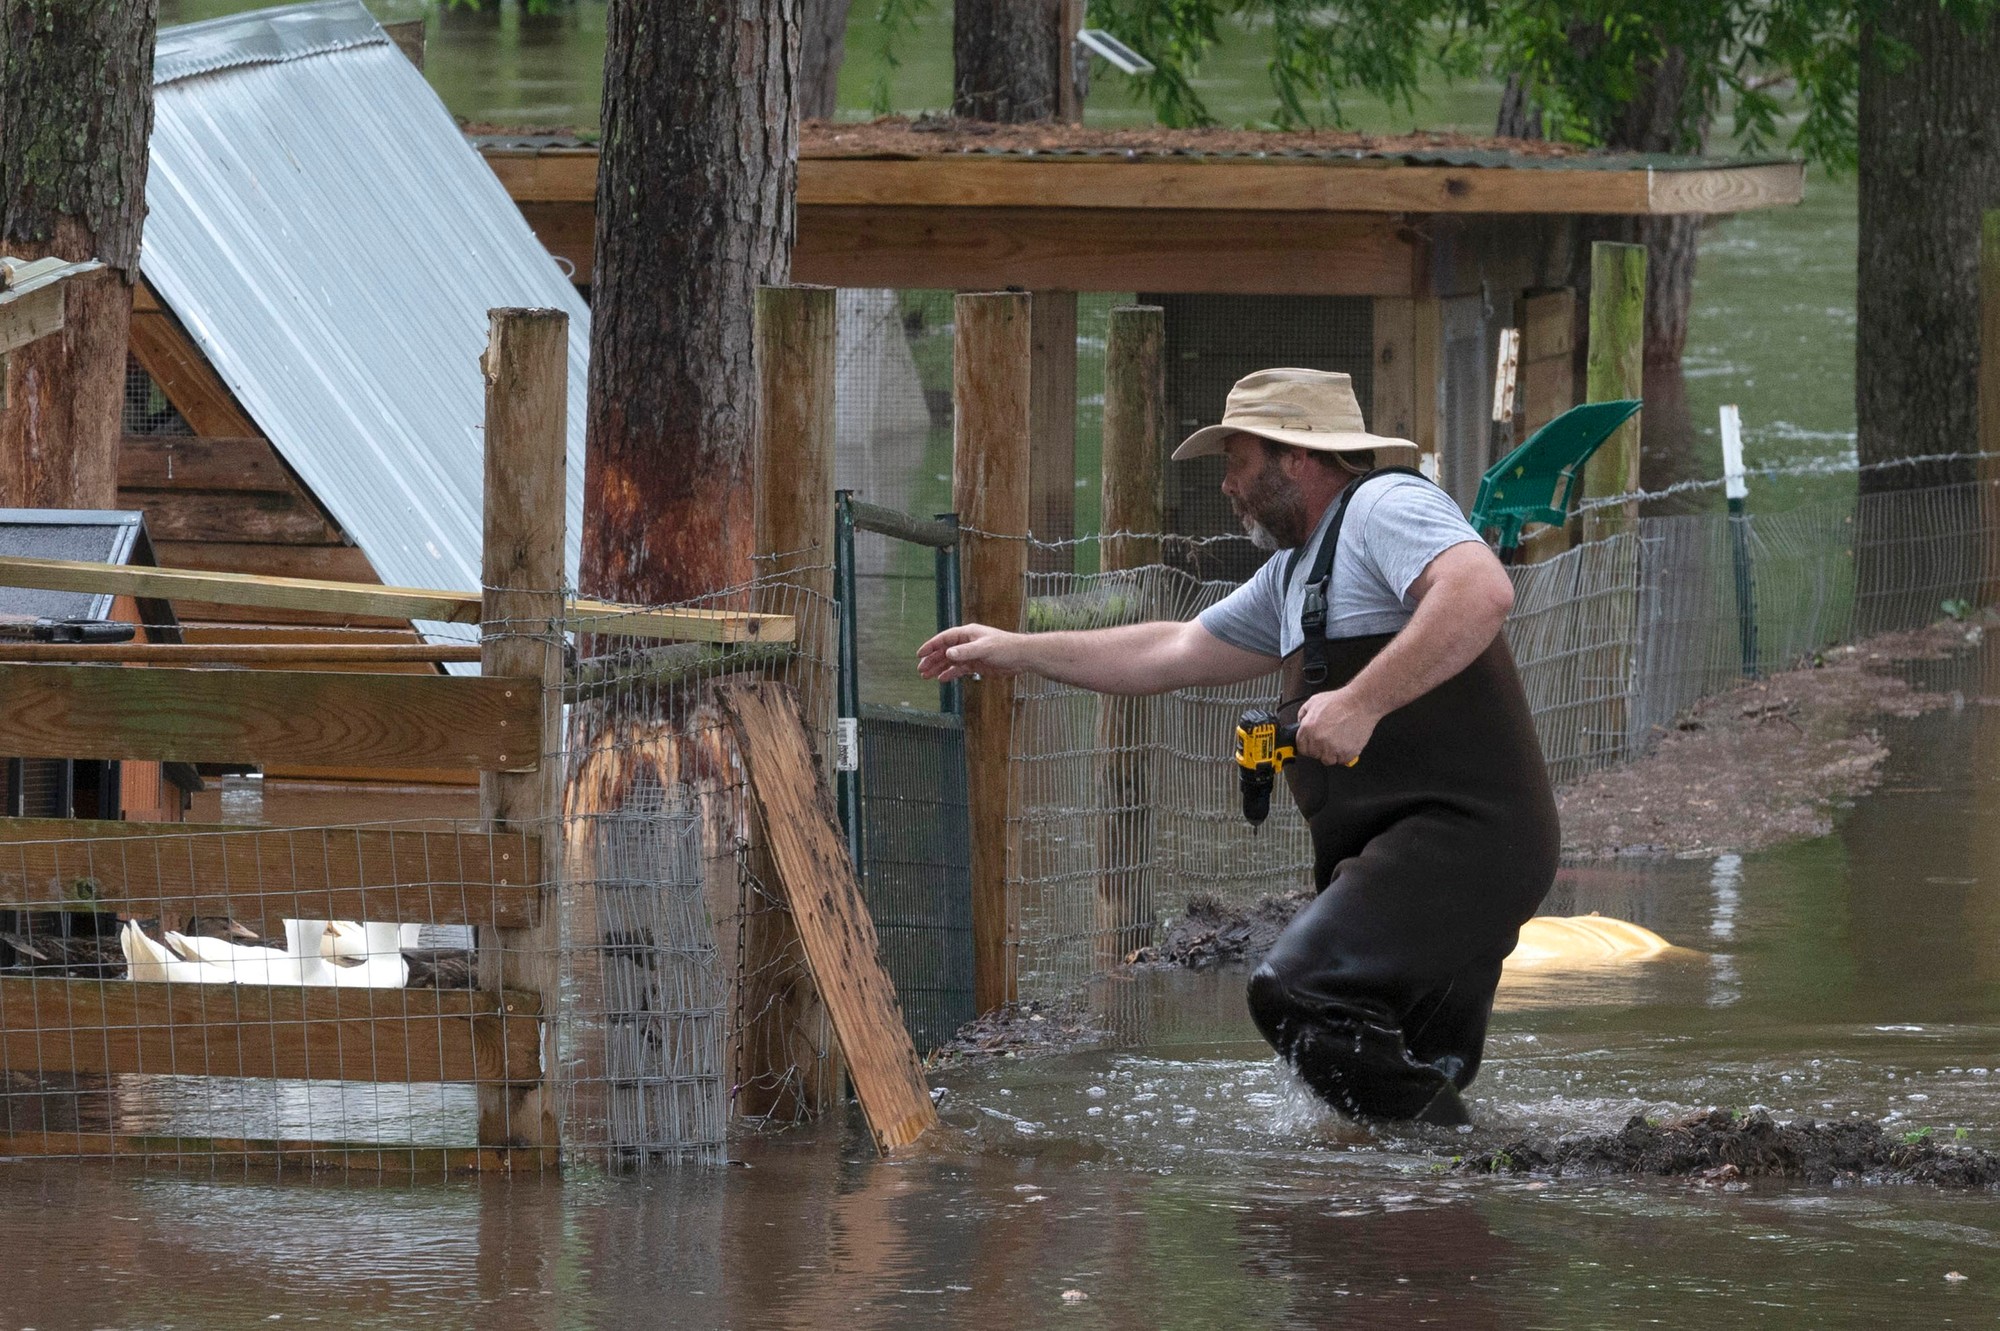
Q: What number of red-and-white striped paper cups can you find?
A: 0